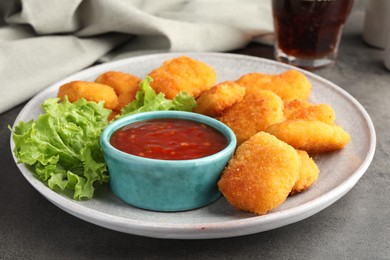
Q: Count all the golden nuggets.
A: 10